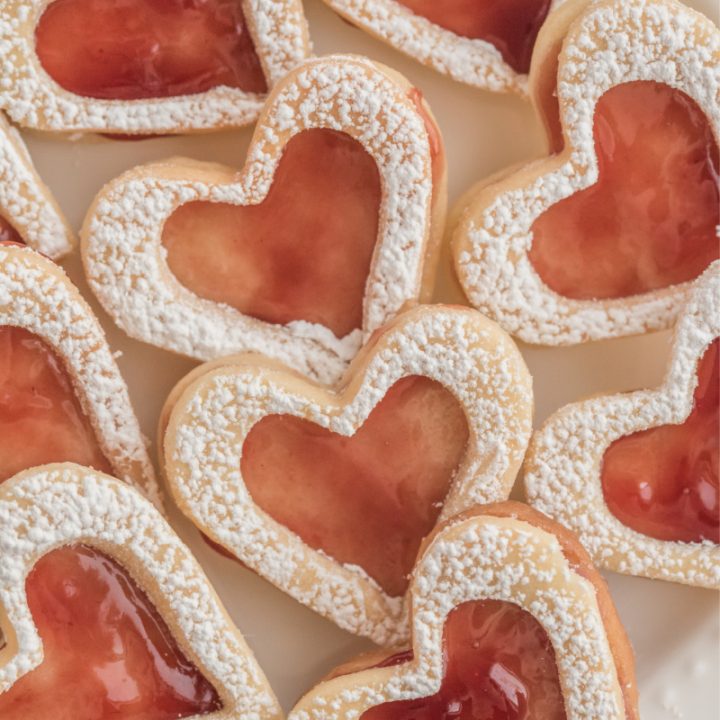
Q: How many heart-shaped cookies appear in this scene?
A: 10